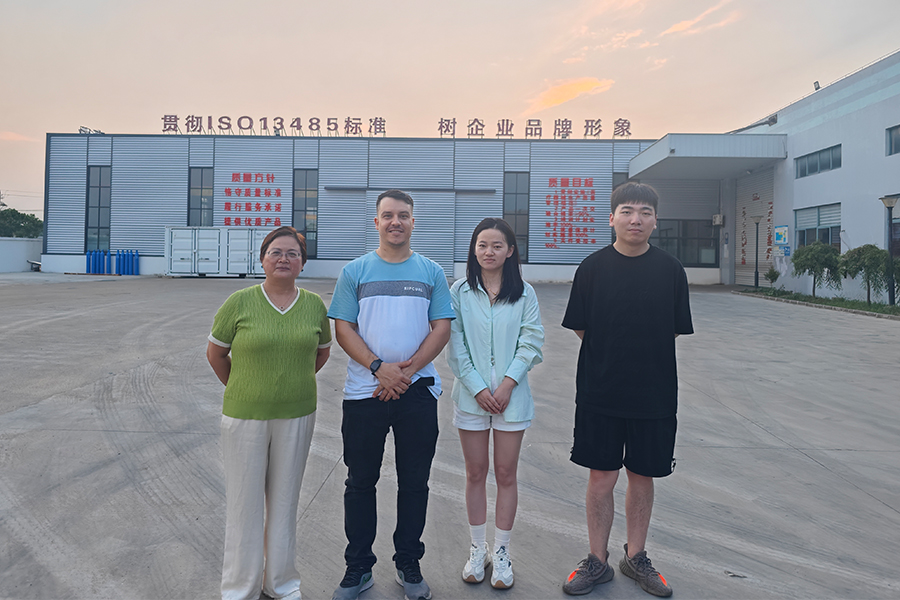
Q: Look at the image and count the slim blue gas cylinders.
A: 10